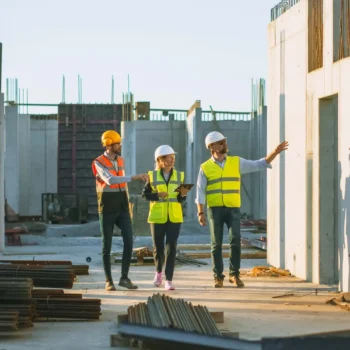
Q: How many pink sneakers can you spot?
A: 2